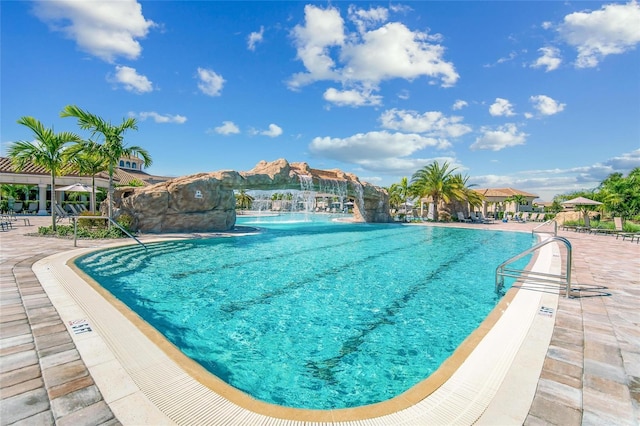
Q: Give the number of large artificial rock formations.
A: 1